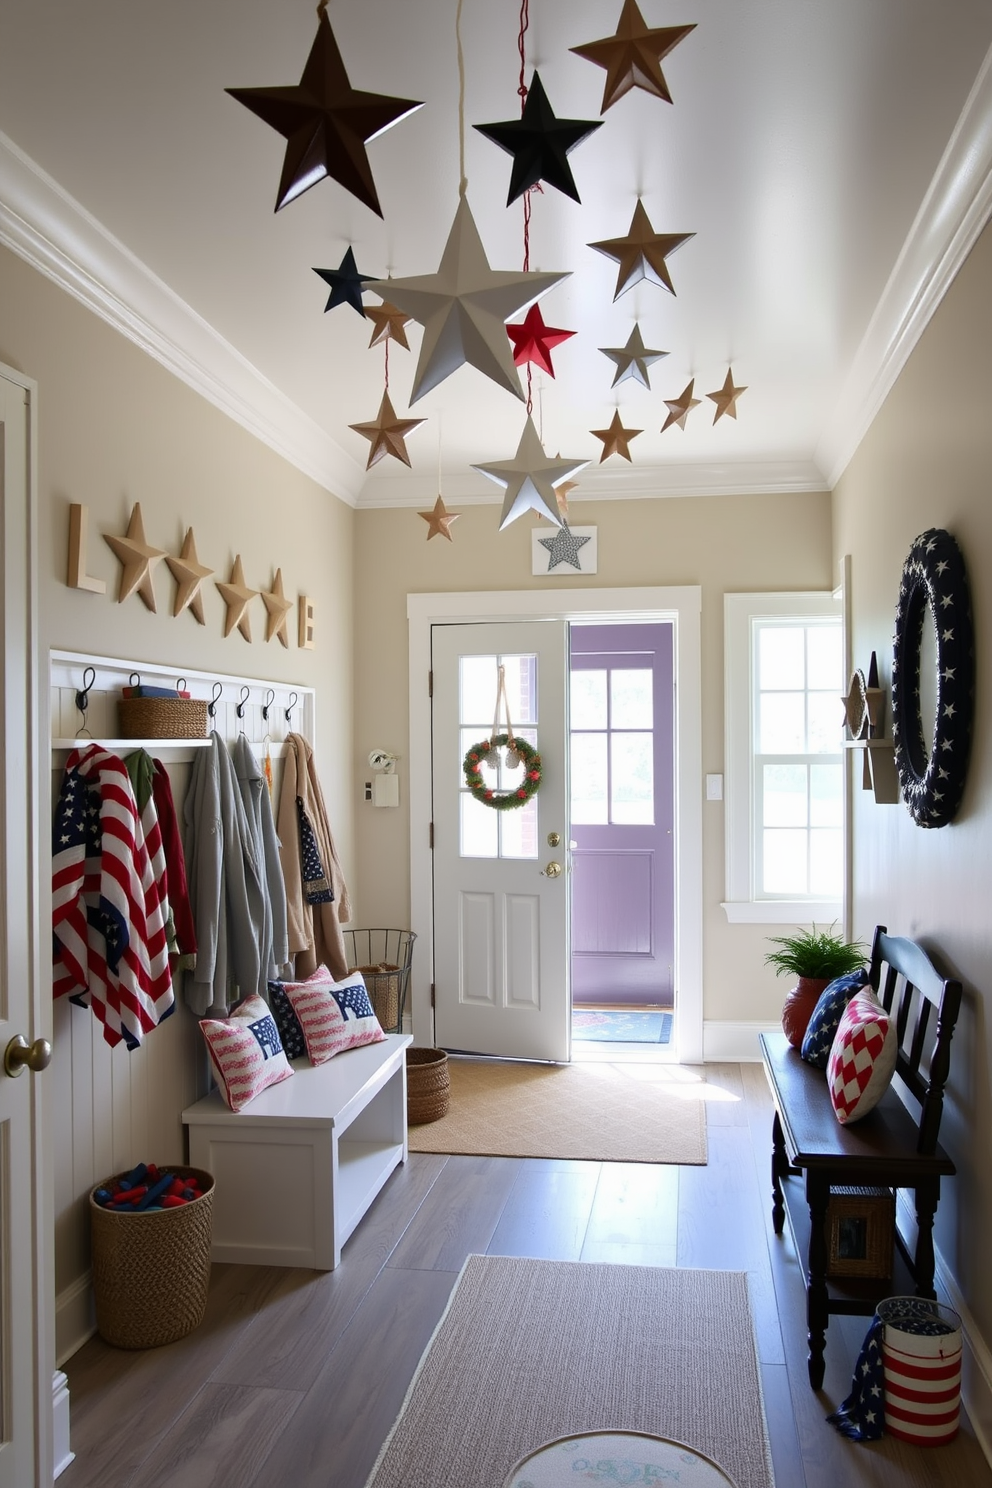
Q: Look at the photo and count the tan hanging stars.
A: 9